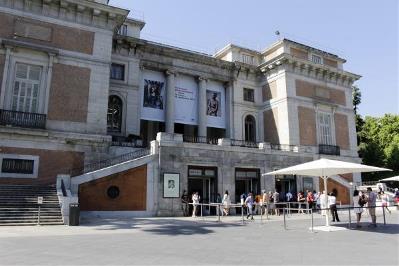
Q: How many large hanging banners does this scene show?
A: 3